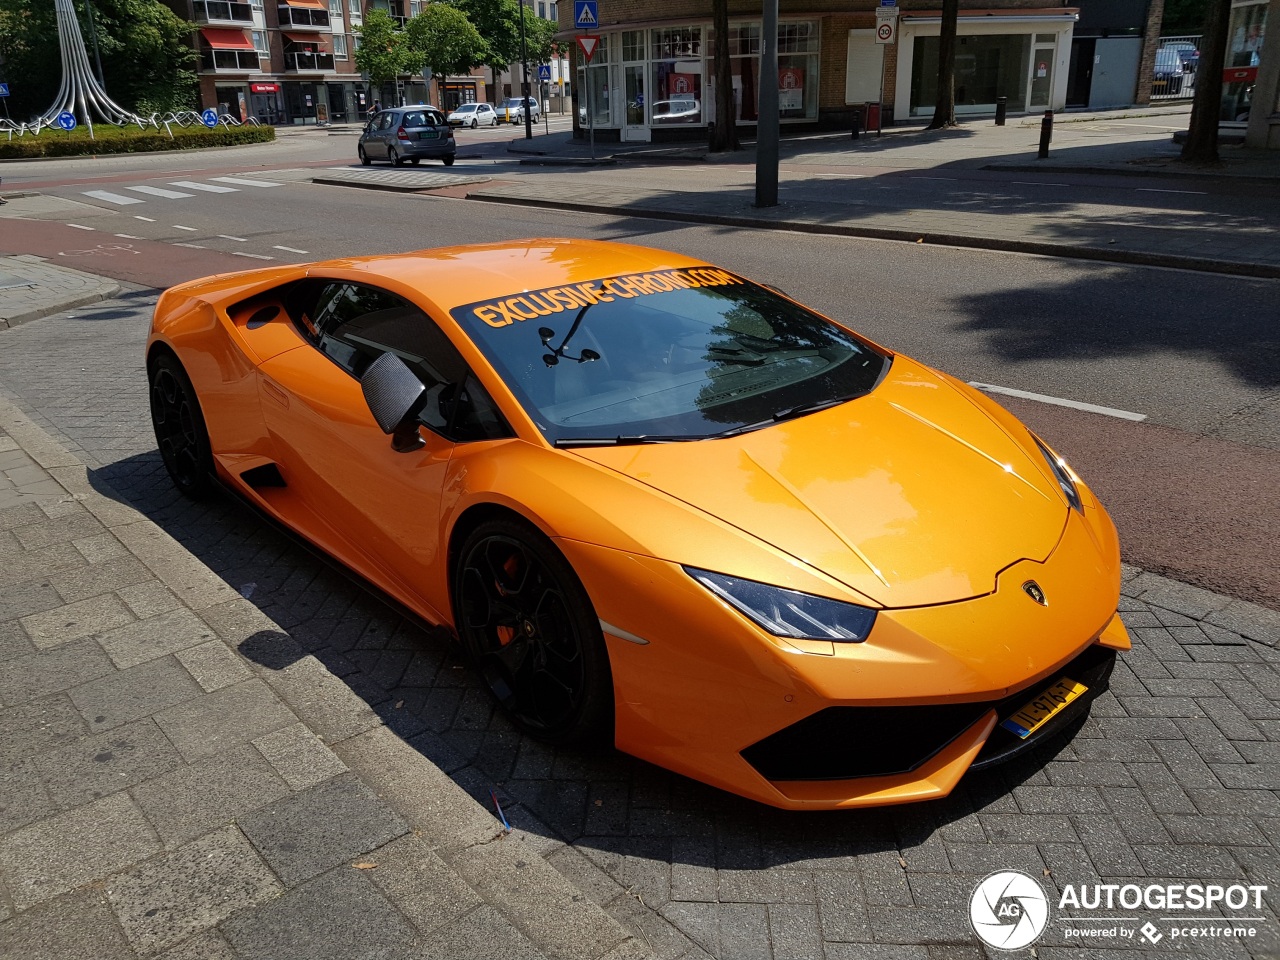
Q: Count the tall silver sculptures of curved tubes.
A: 1